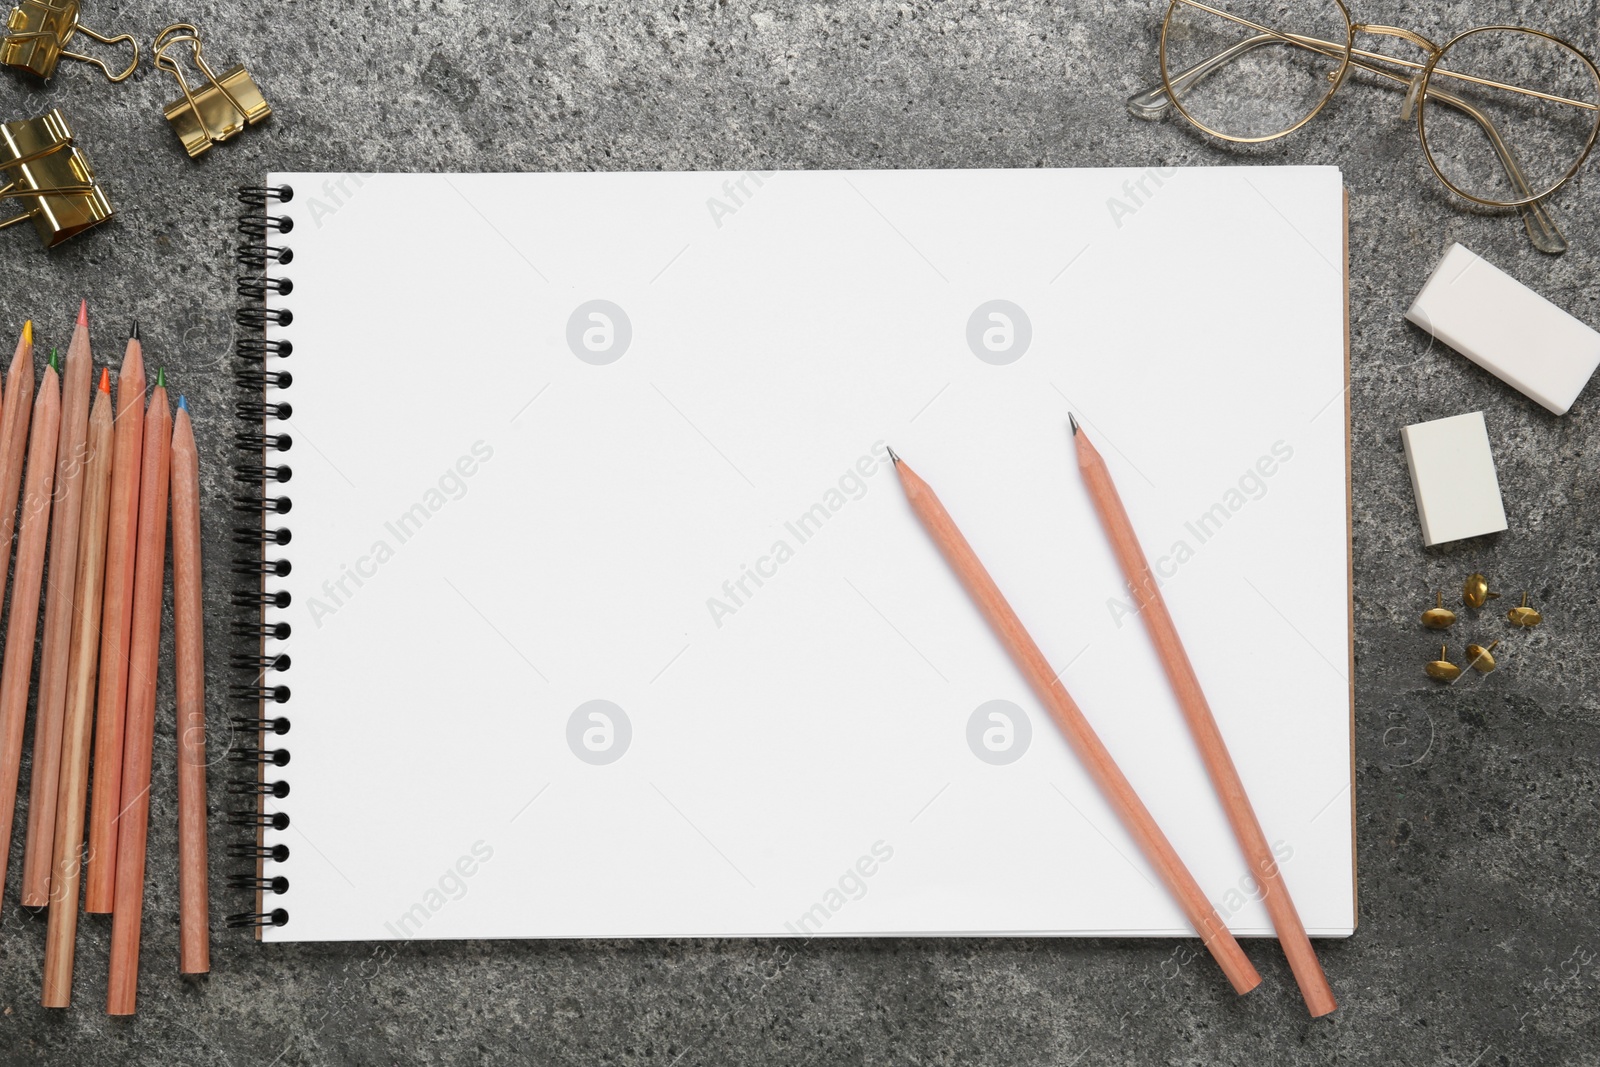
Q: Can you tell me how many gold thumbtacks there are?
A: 5